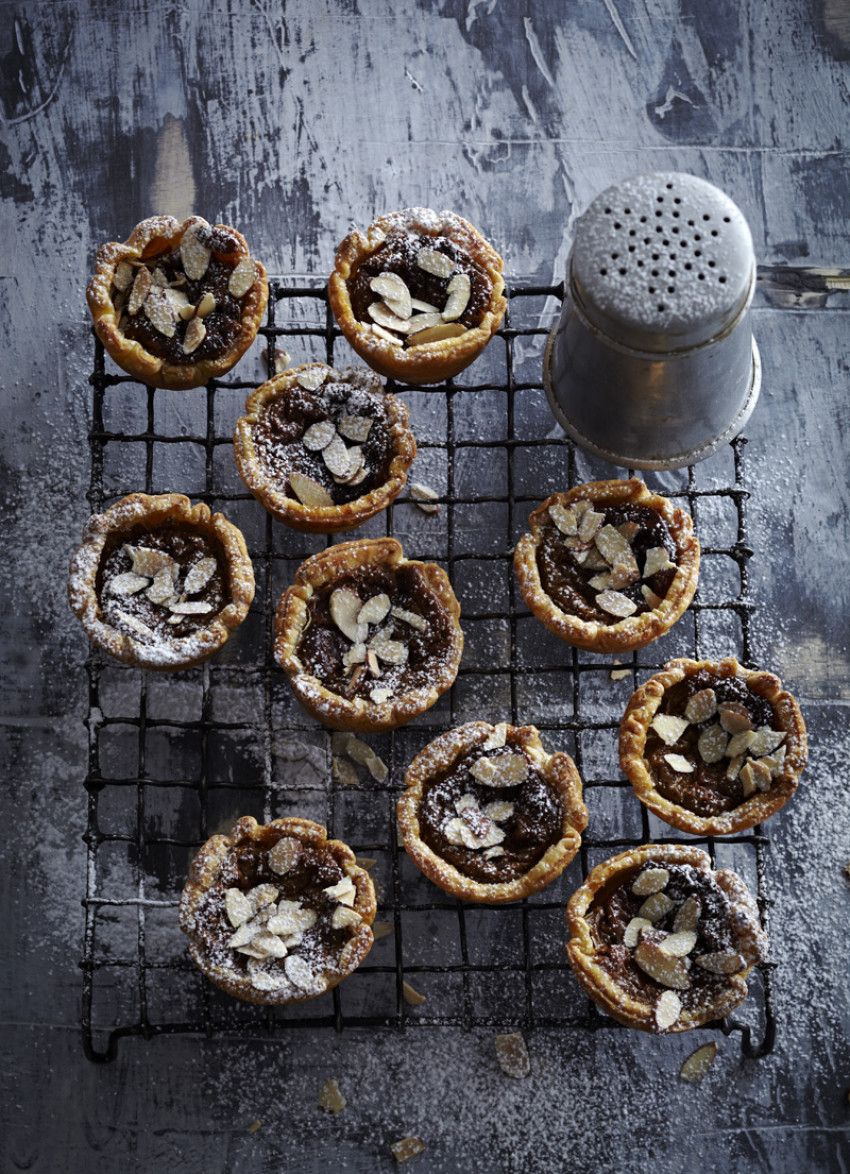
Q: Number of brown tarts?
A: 10